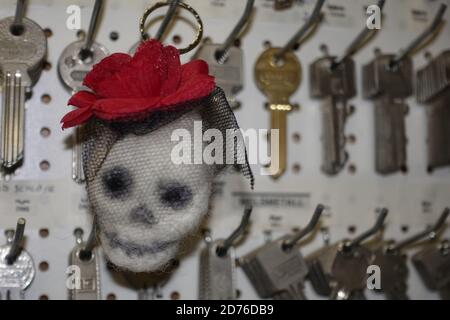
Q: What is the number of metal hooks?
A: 13